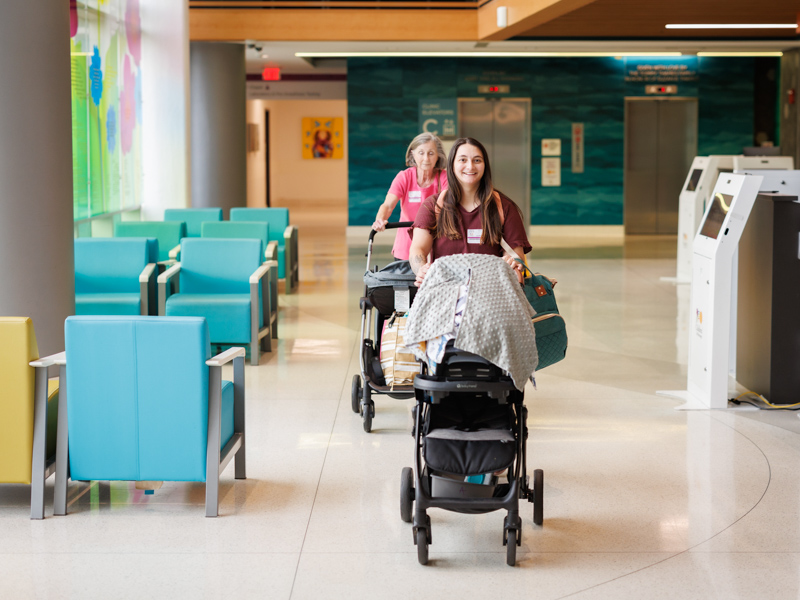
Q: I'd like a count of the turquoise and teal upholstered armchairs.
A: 7